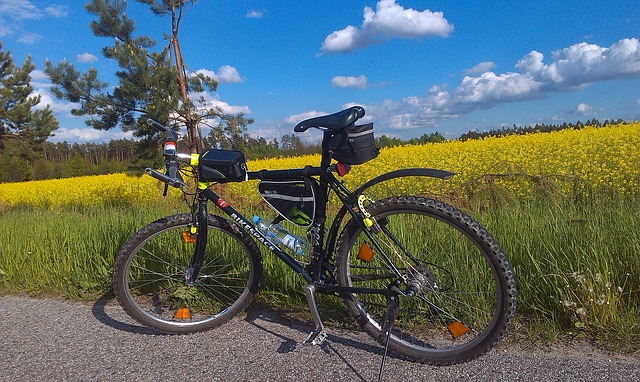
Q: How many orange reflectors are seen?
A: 4